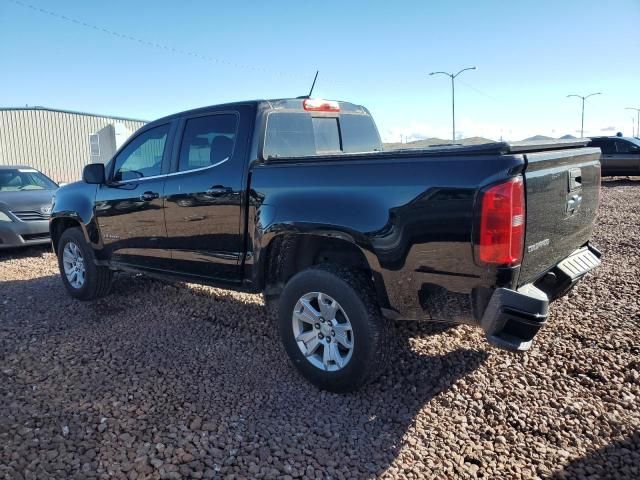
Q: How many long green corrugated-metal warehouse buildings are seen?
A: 0